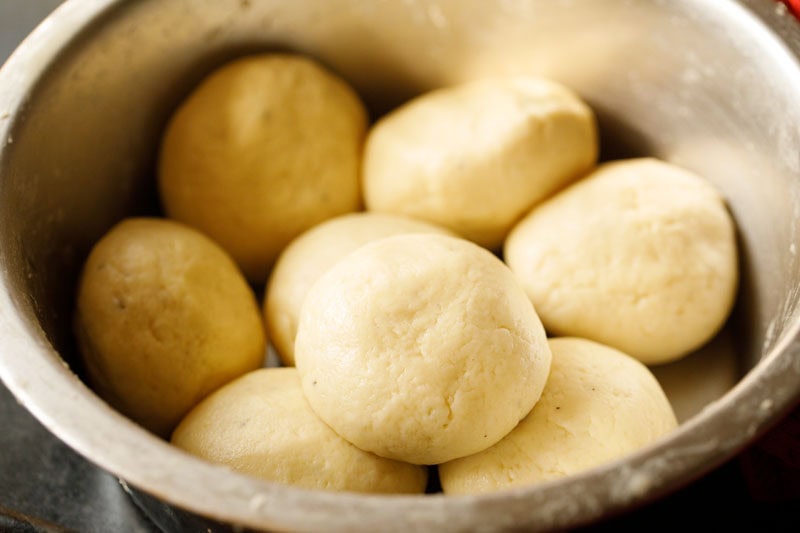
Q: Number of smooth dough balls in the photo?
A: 8